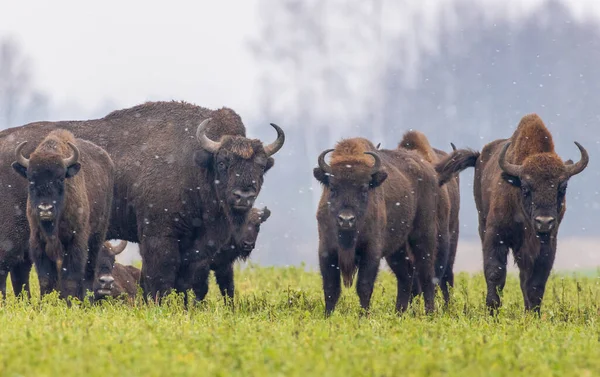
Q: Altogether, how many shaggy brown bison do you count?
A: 7